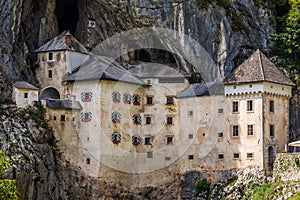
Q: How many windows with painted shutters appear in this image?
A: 9